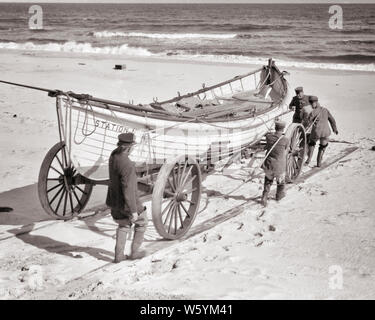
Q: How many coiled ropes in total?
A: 1